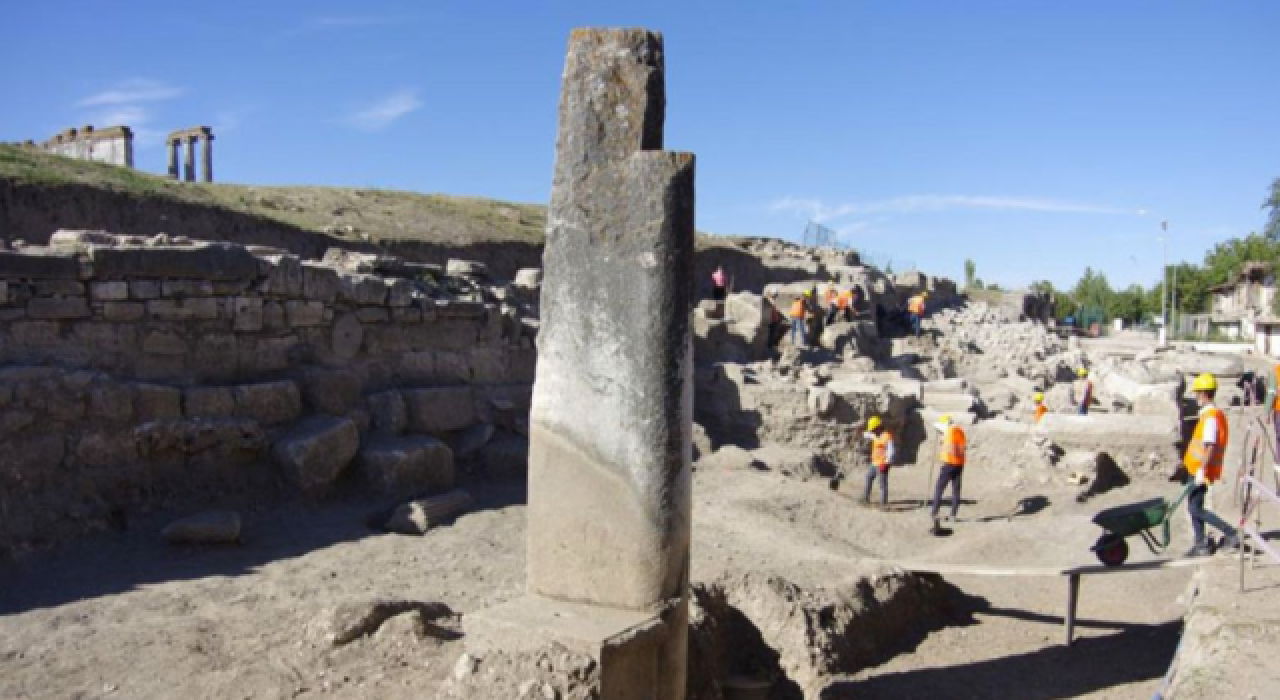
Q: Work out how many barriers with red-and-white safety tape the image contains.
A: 1